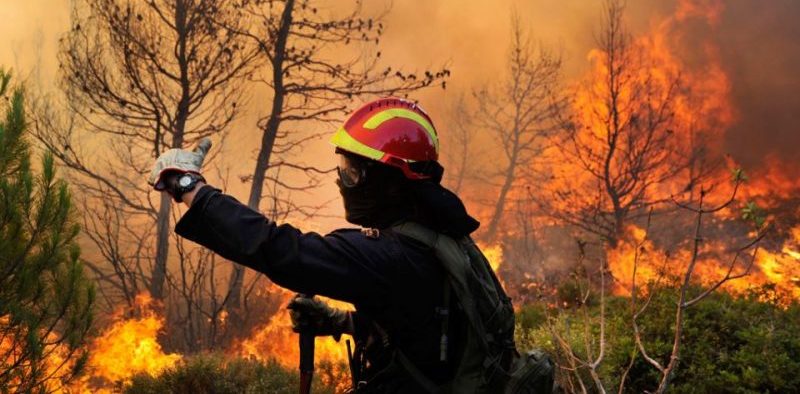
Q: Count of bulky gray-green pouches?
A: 1